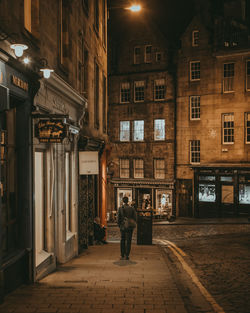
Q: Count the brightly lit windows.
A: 3